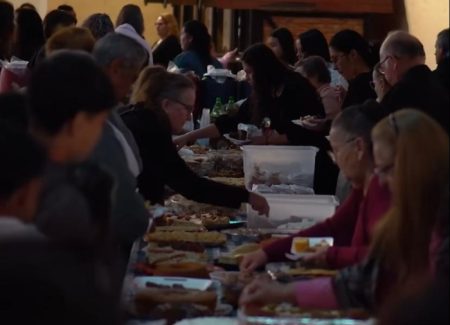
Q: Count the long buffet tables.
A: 1